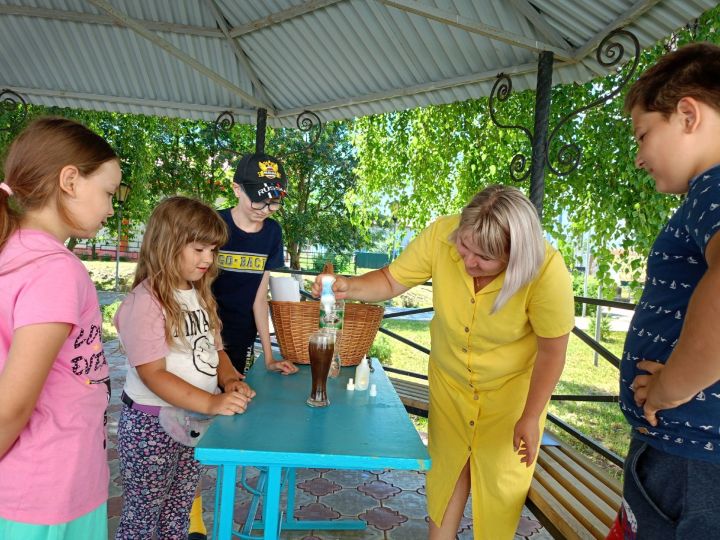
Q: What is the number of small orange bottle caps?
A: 0